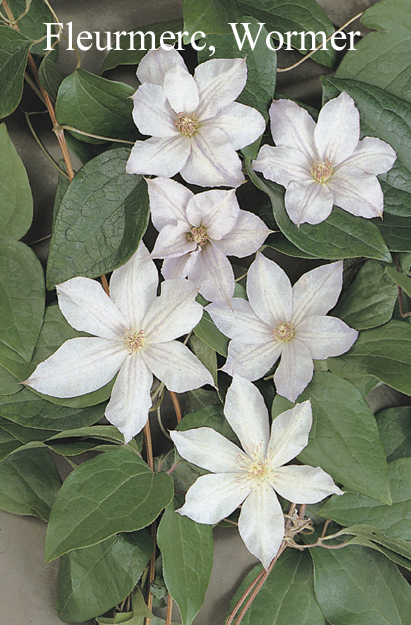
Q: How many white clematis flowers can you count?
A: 6